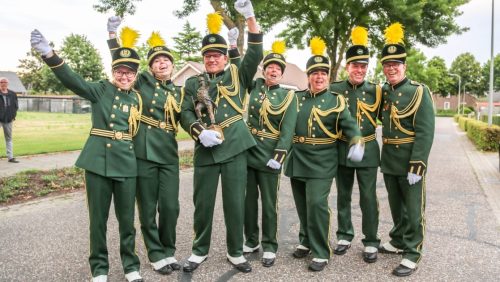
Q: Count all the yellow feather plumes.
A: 7